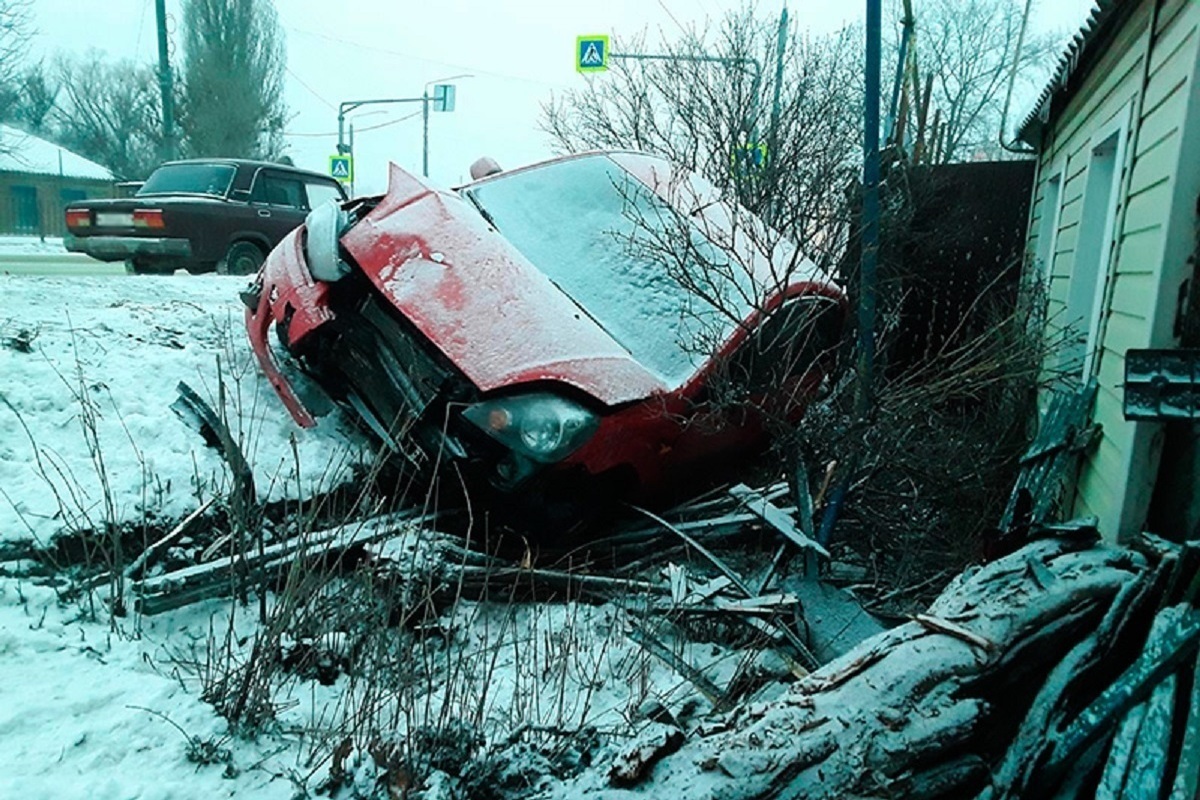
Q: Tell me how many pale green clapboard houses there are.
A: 1